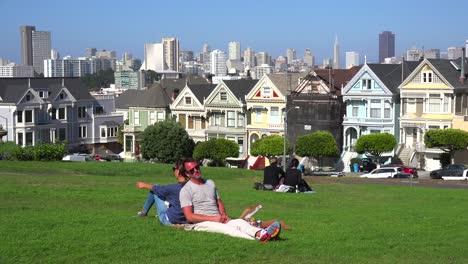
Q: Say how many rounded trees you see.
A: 6